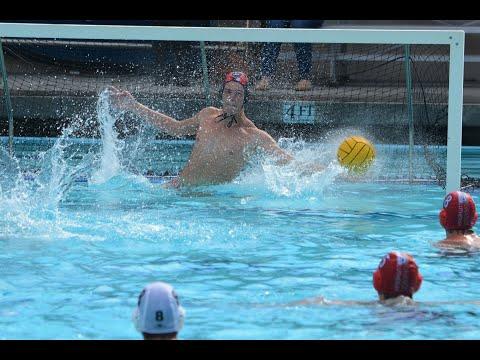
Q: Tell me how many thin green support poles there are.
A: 3